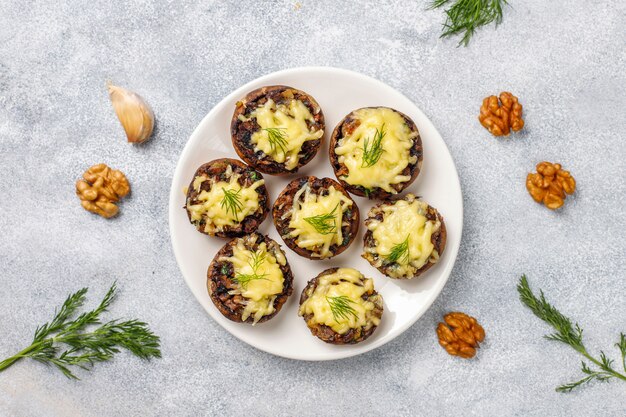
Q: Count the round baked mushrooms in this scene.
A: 7